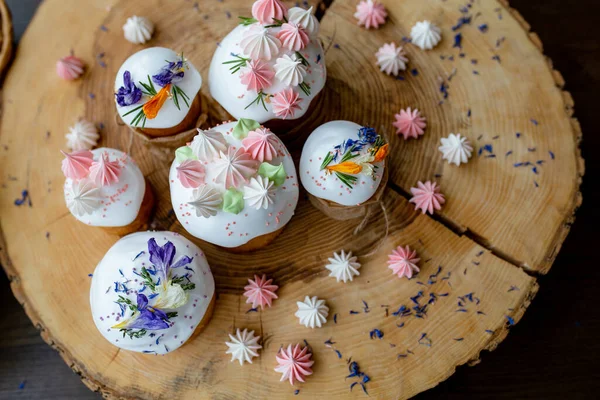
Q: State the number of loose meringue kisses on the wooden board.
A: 15